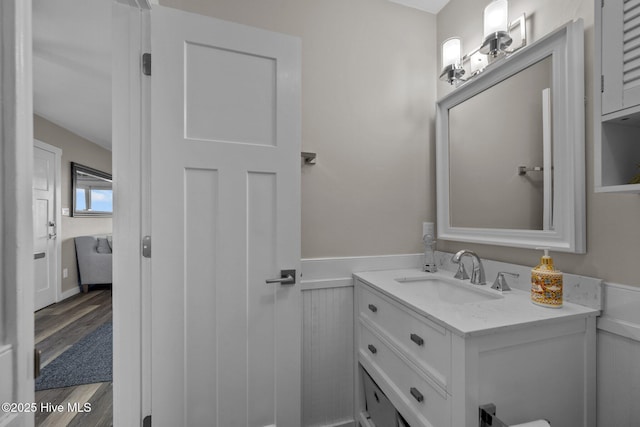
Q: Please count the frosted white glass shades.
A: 2